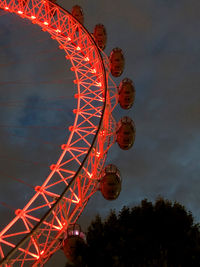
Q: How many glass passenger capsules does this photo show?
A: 7